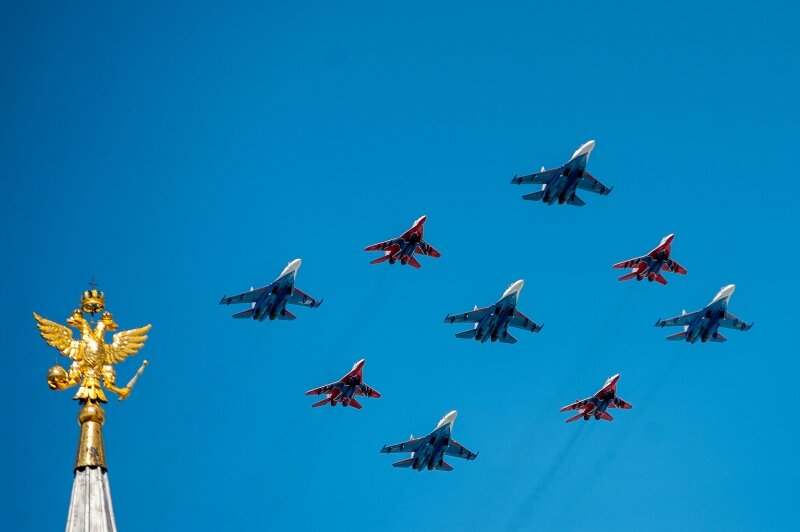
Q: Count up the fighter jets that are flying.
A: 9